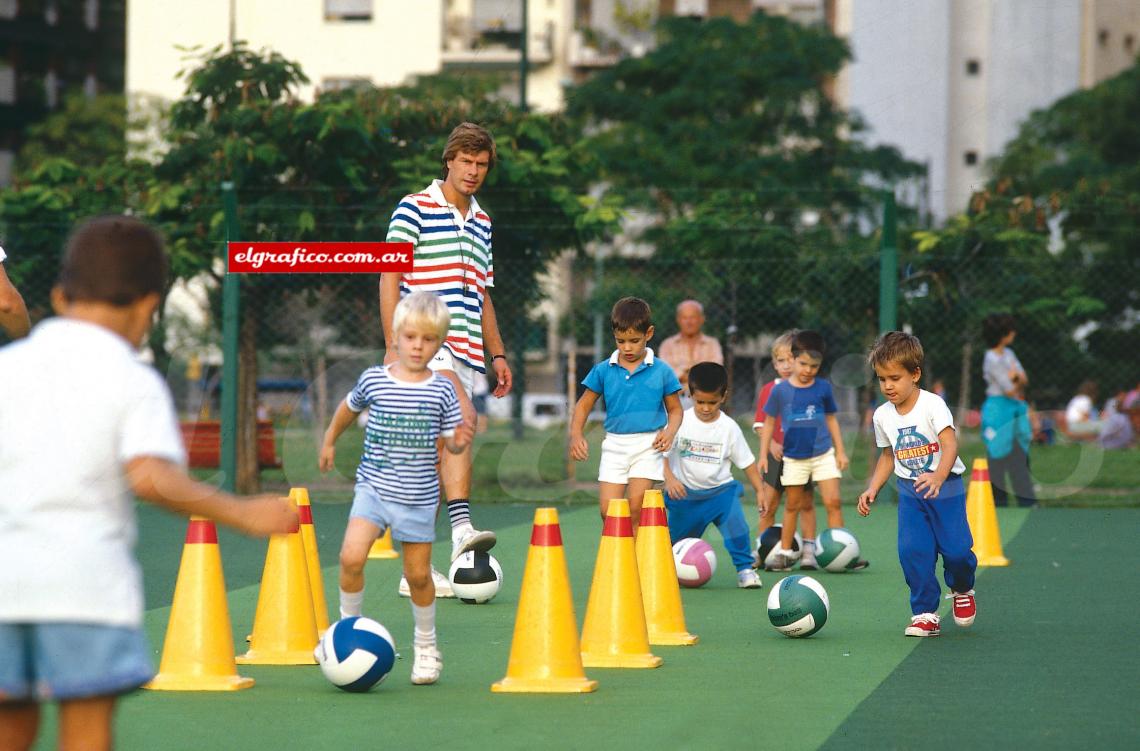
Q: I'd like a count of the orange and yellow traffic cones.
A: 8